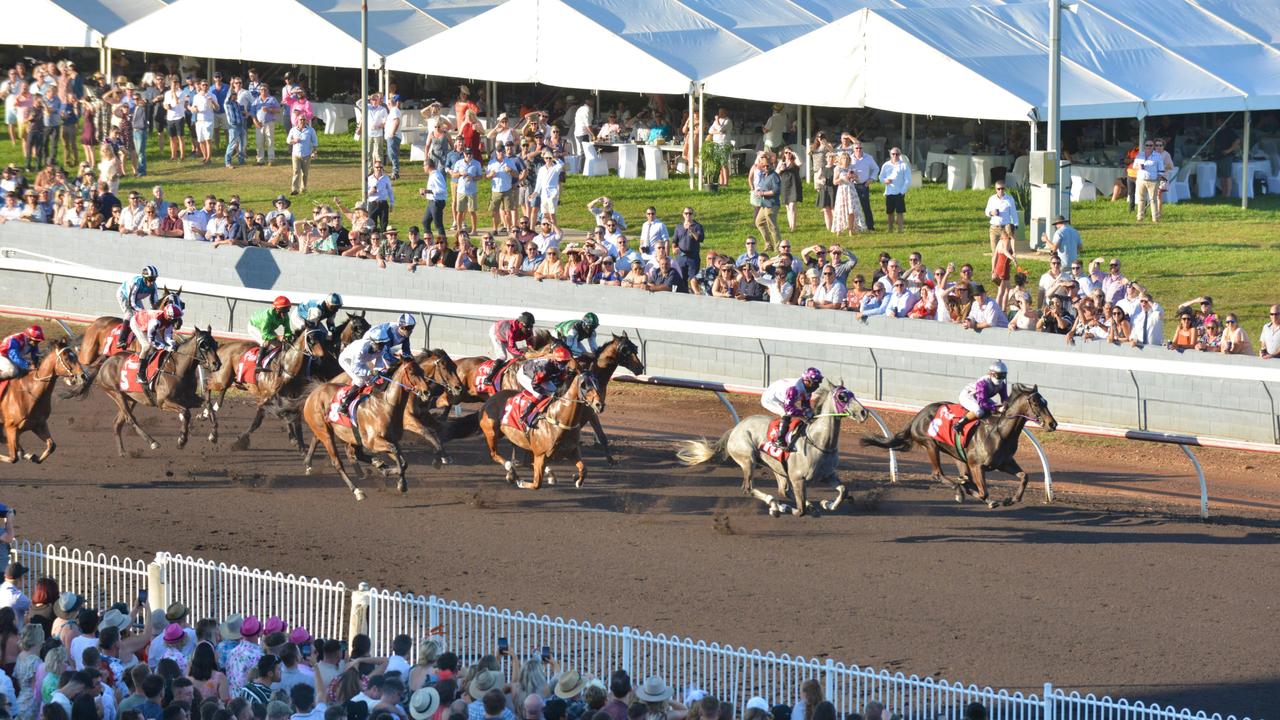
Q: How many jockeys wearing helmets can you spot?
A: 12